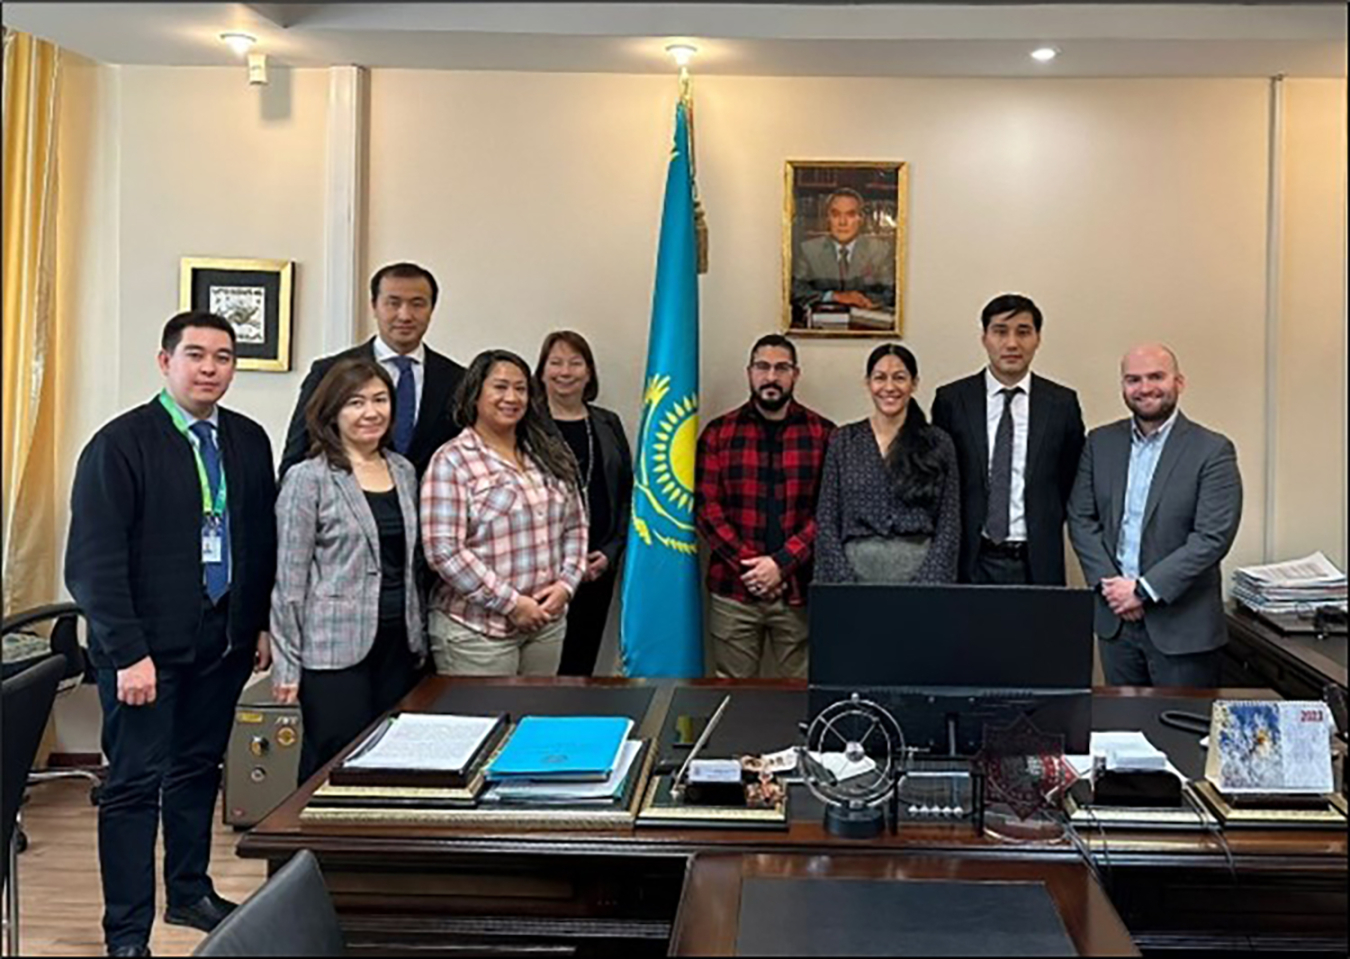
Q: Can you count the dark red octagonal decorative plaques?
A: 1